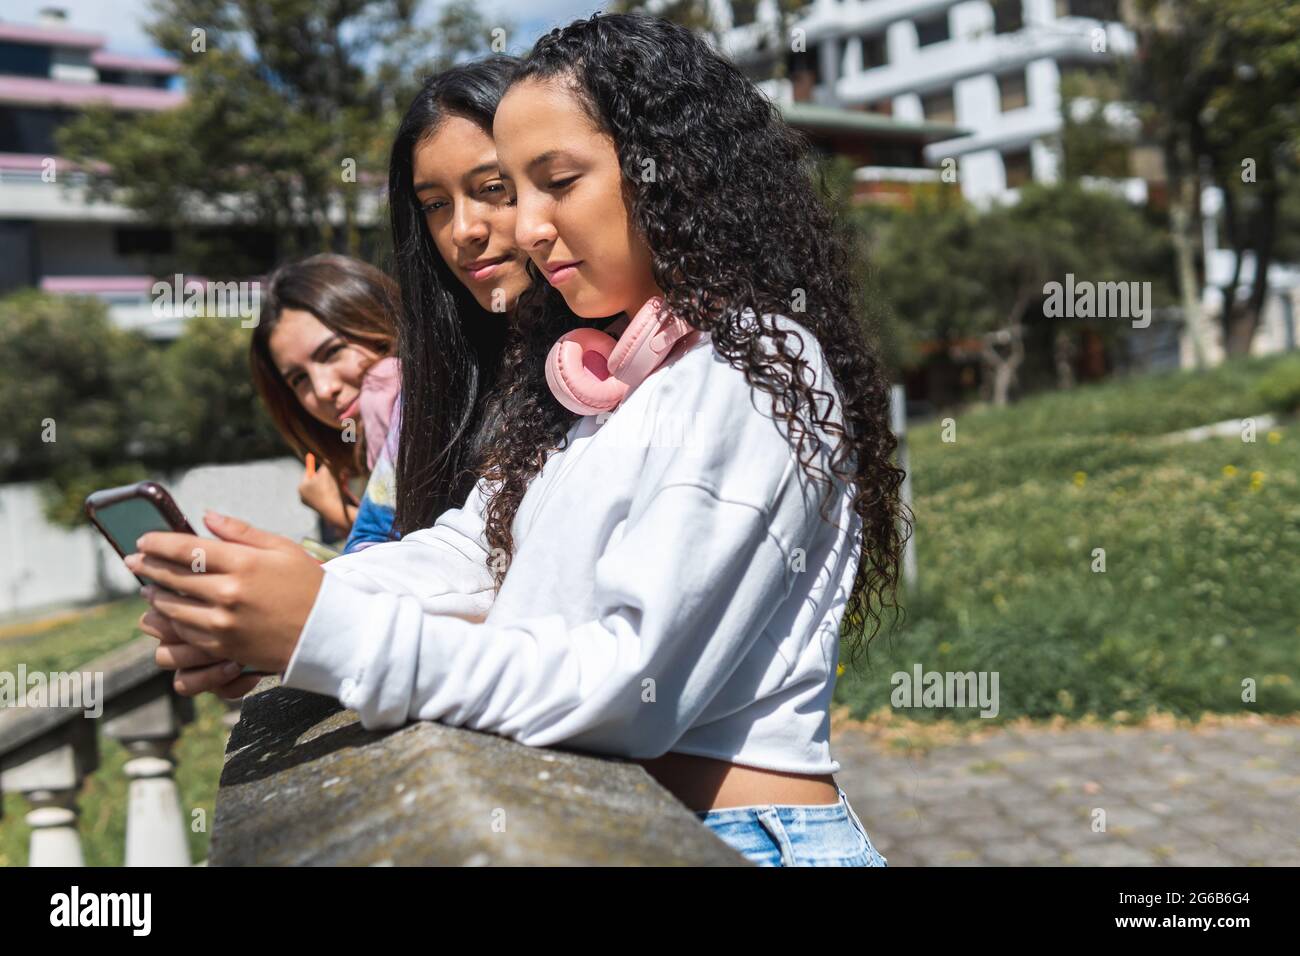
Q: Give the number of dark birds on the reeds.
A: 0